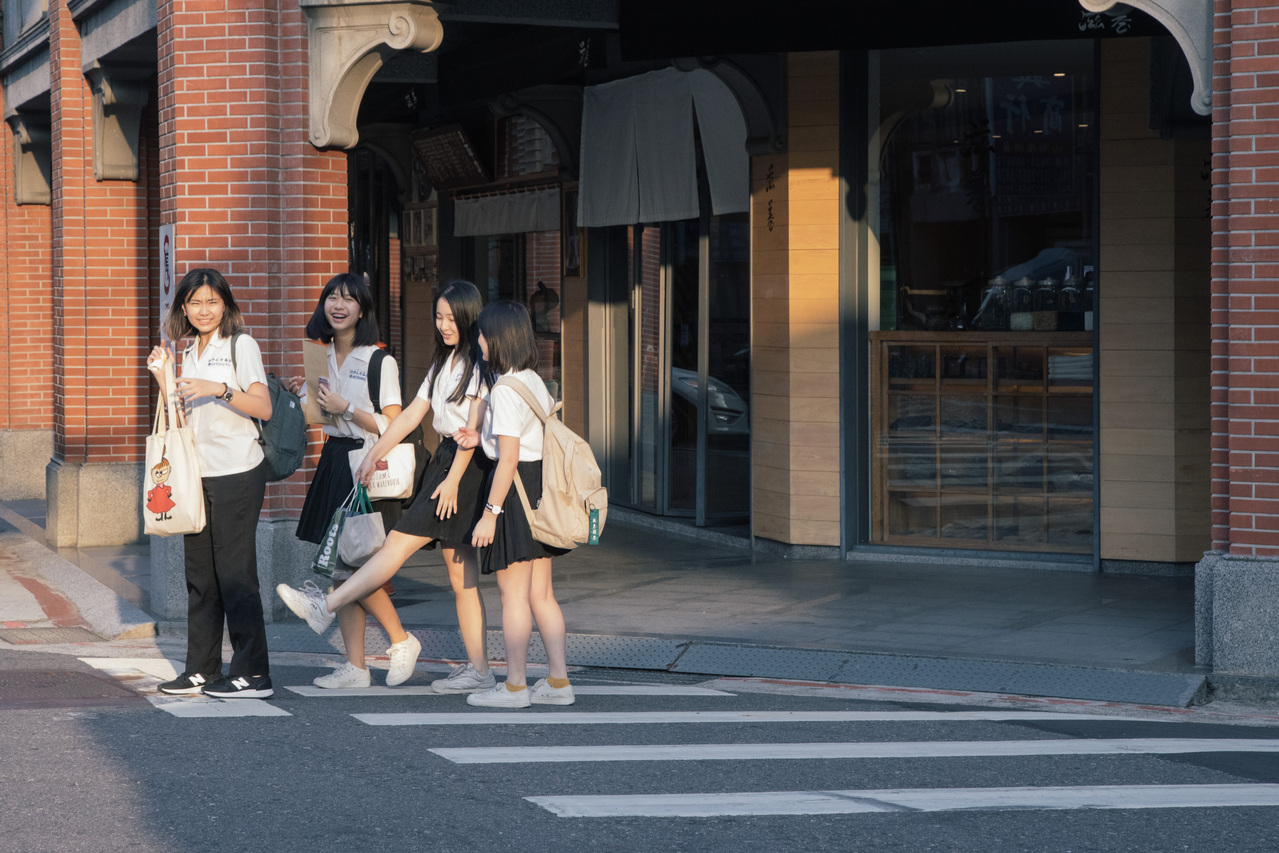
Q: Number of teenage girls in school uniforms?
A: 4